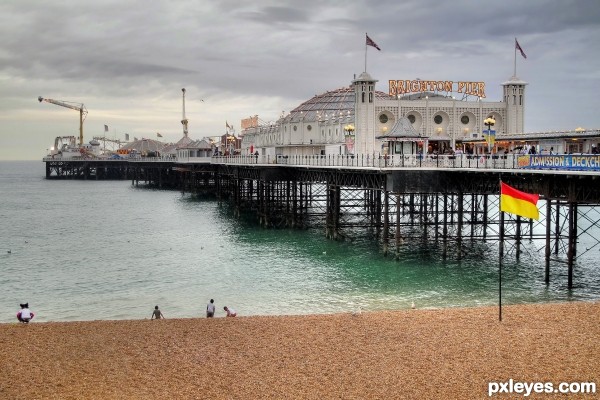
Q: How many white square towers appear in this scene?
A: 2